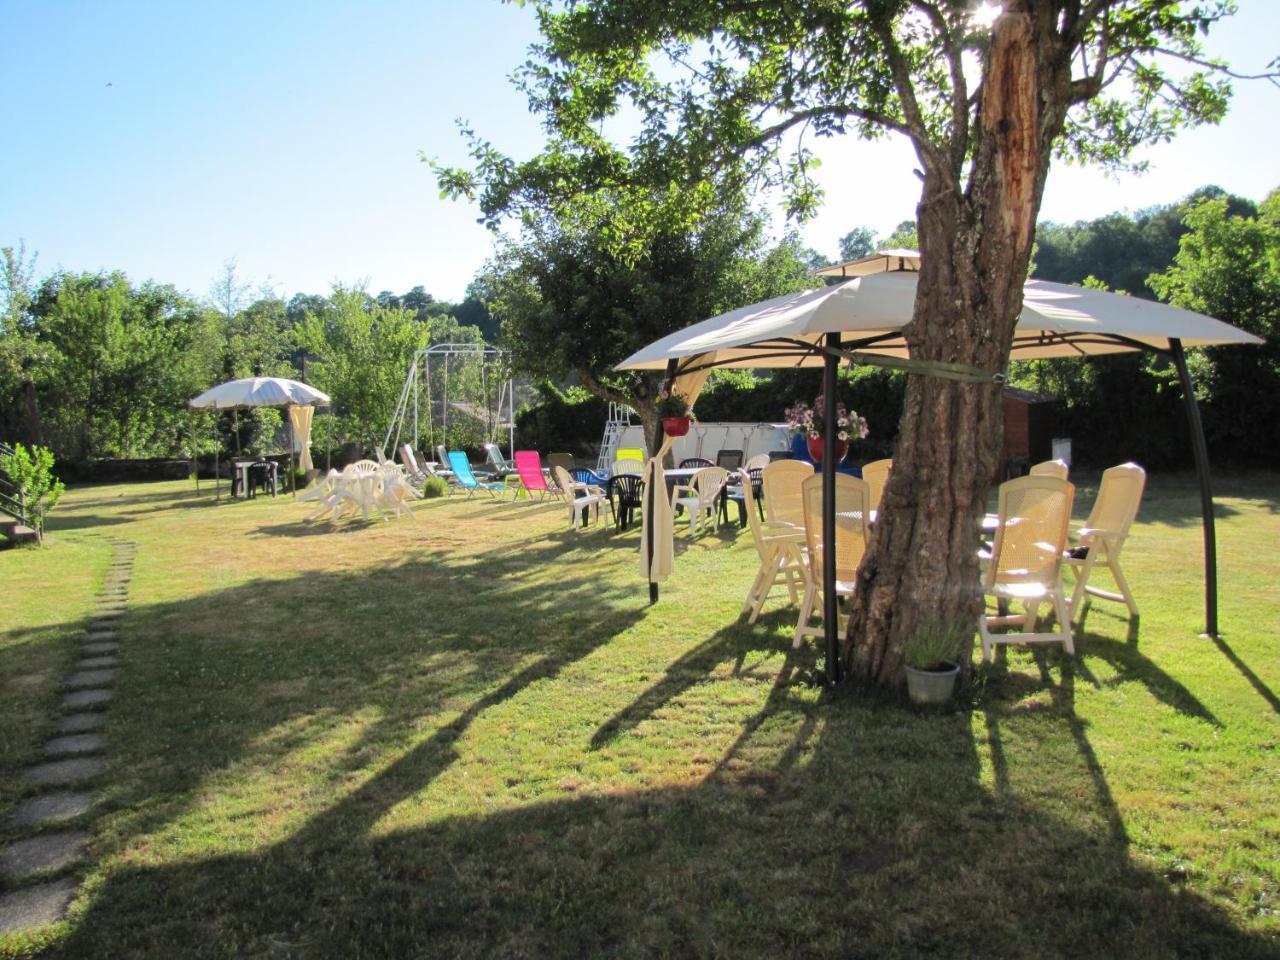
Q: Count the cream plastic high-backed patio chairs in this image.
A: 7